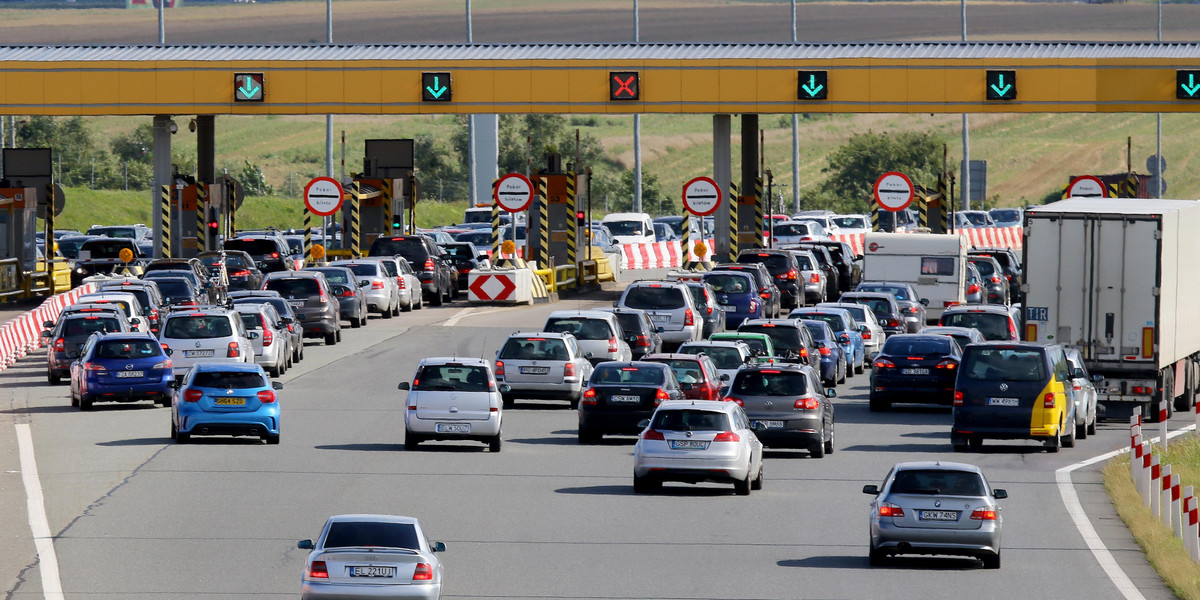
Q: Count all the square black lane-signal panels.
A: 6